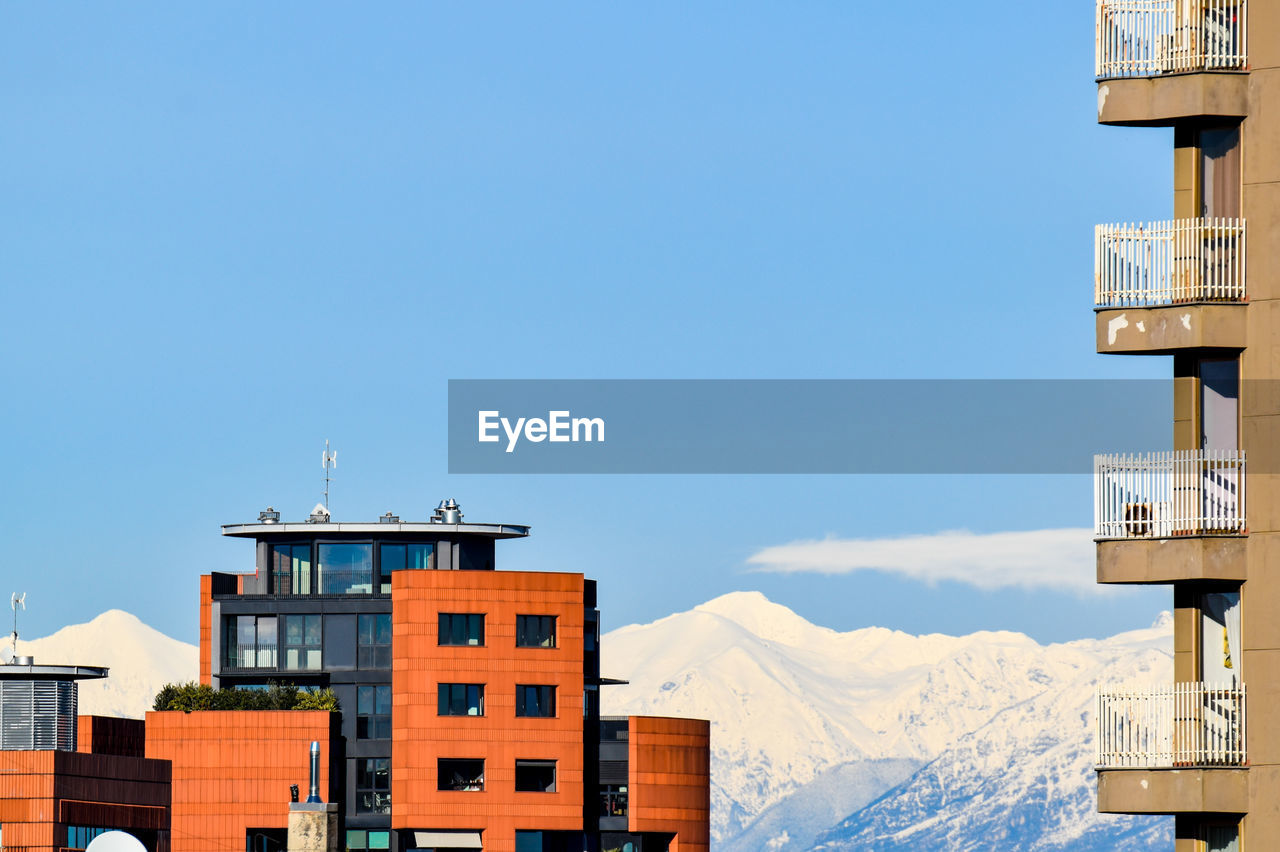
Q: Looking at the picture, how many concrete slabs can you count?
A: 4